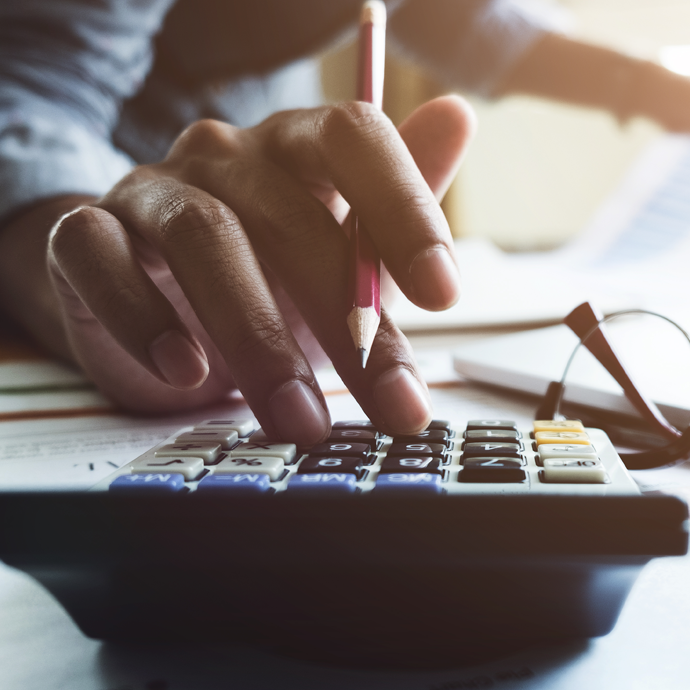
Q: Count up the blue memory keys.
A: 4